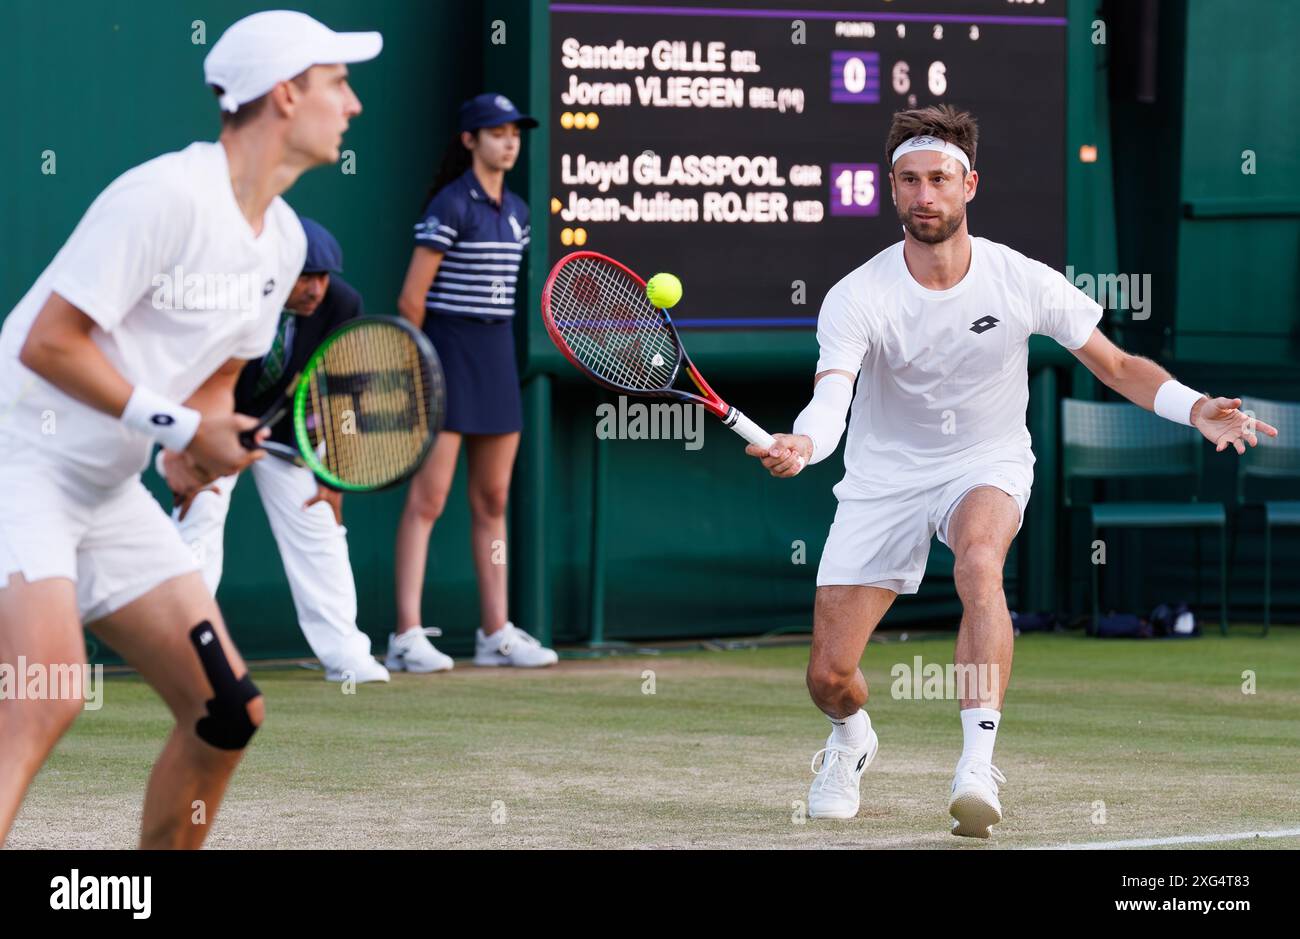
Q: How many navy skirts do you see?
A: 1